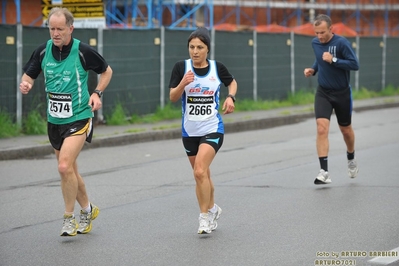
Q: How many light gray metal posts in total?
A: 8